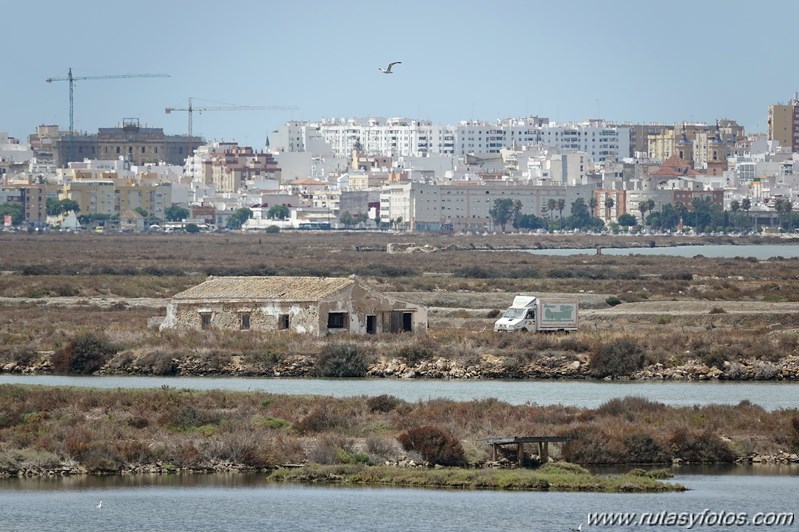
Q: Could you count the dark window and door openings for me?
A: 6